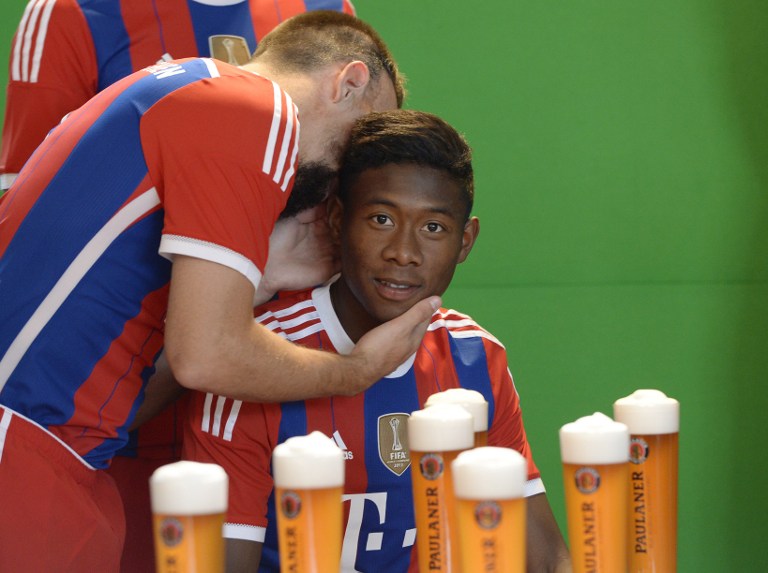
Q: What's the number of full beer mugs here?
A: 7